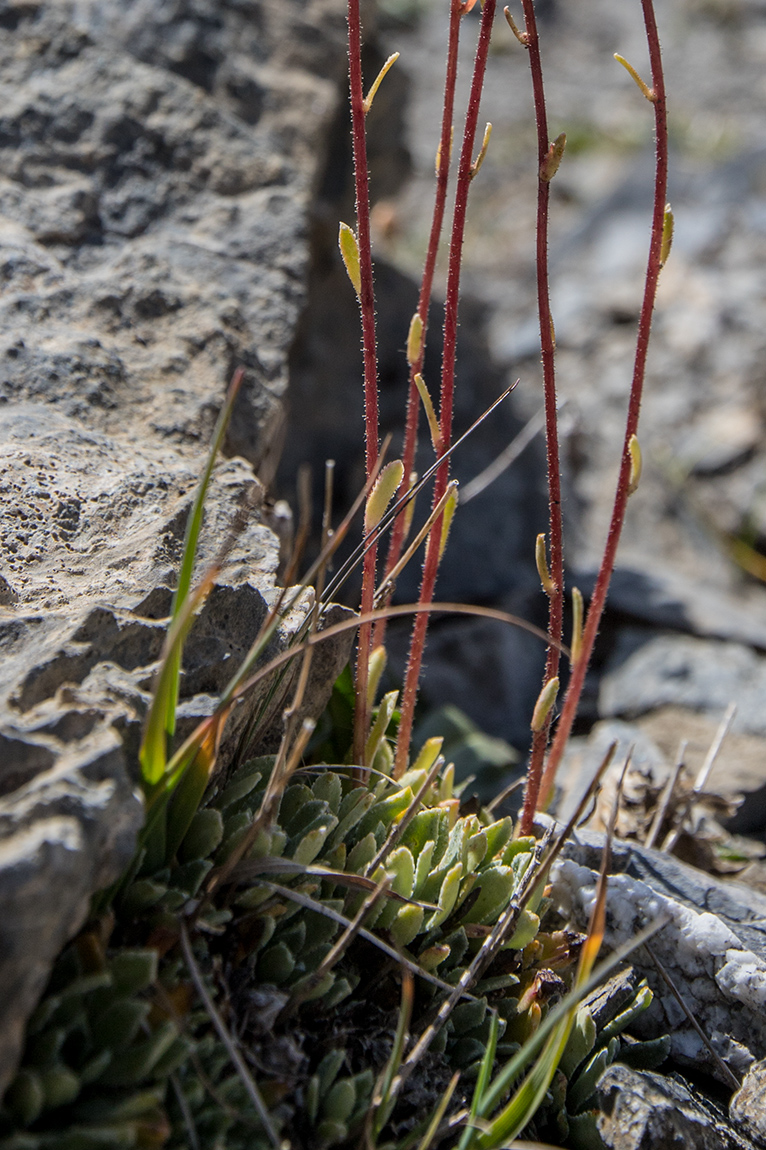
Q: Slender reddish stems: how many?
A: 5